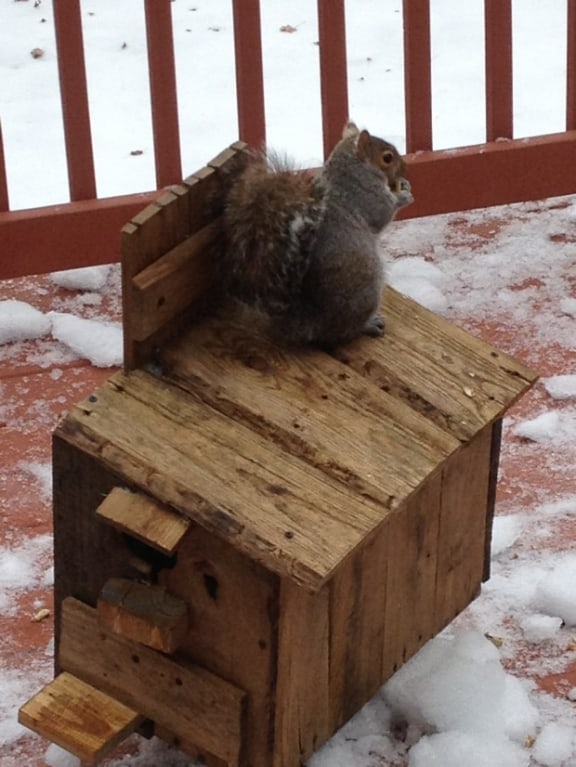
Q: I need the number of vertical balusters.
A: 8